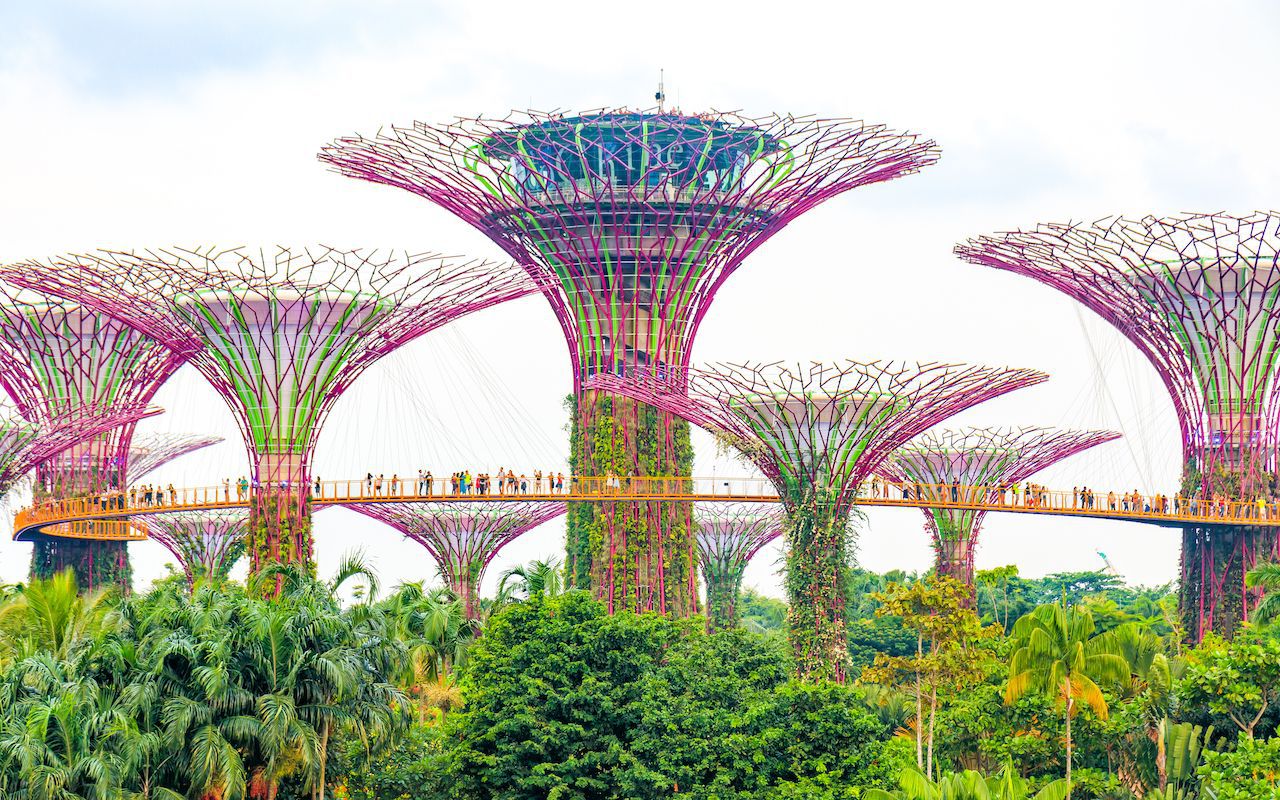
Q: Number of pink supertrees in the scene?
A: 11